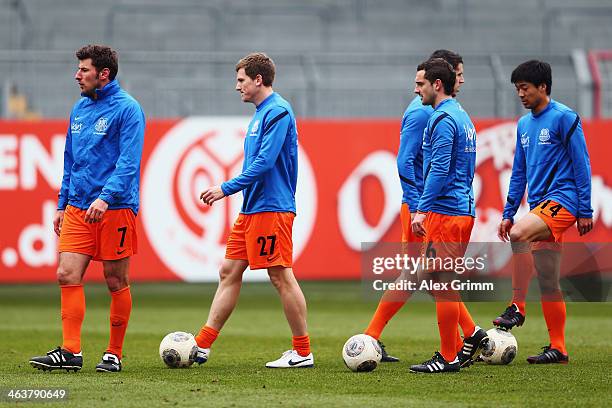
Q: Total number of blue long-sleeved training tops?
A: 5